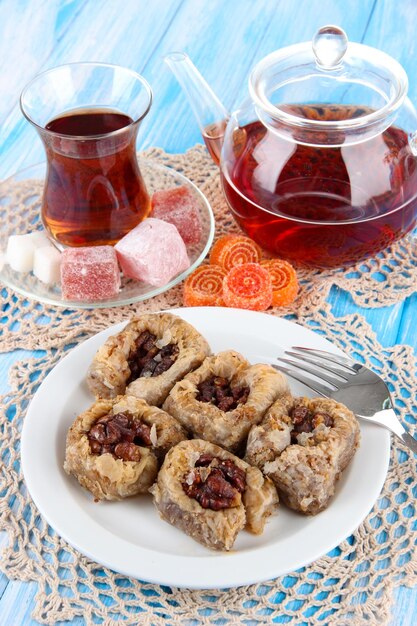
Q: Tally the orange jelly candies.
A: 4